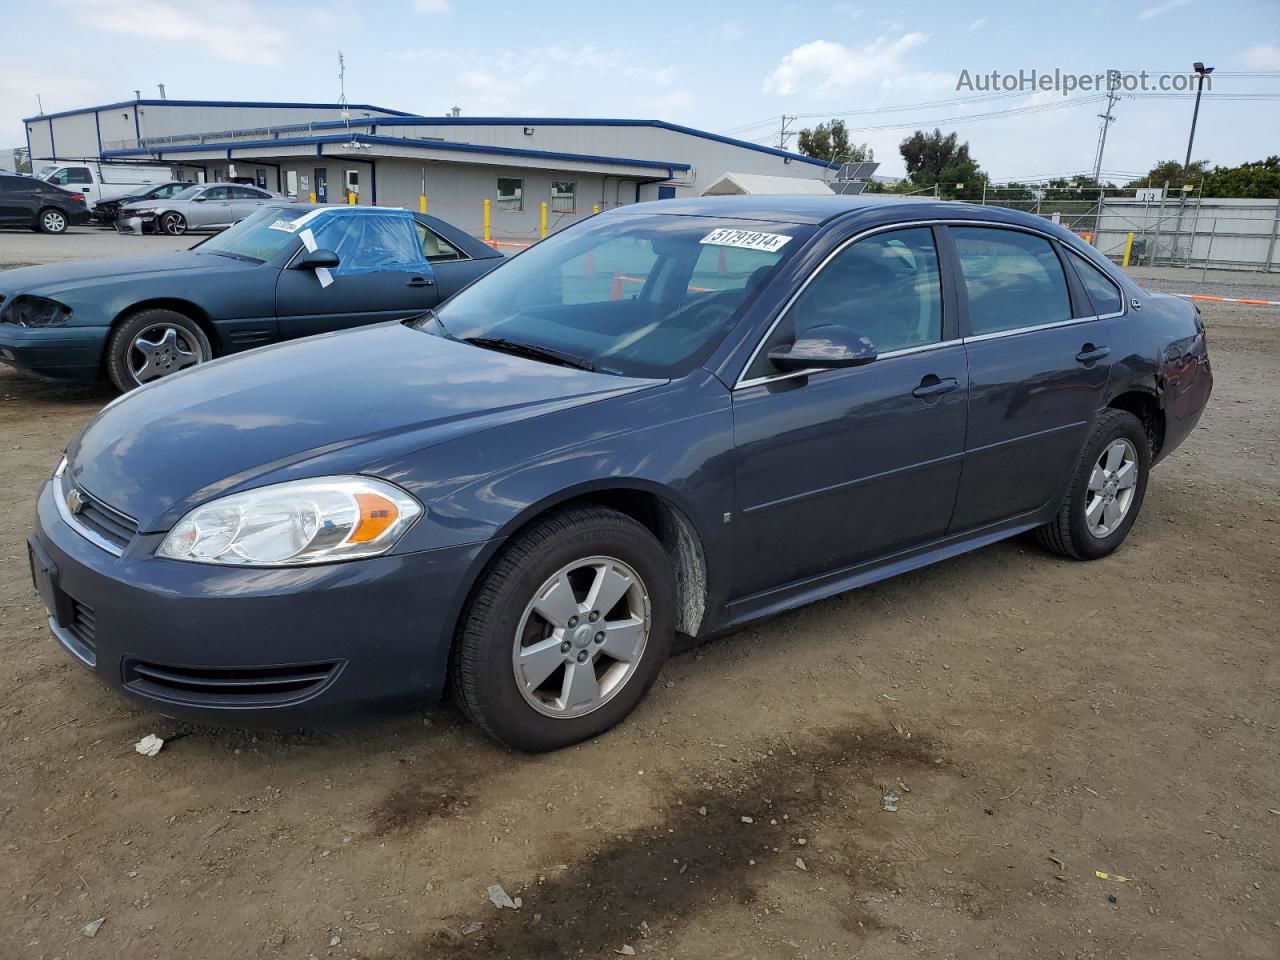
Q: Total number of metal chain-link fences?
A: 1